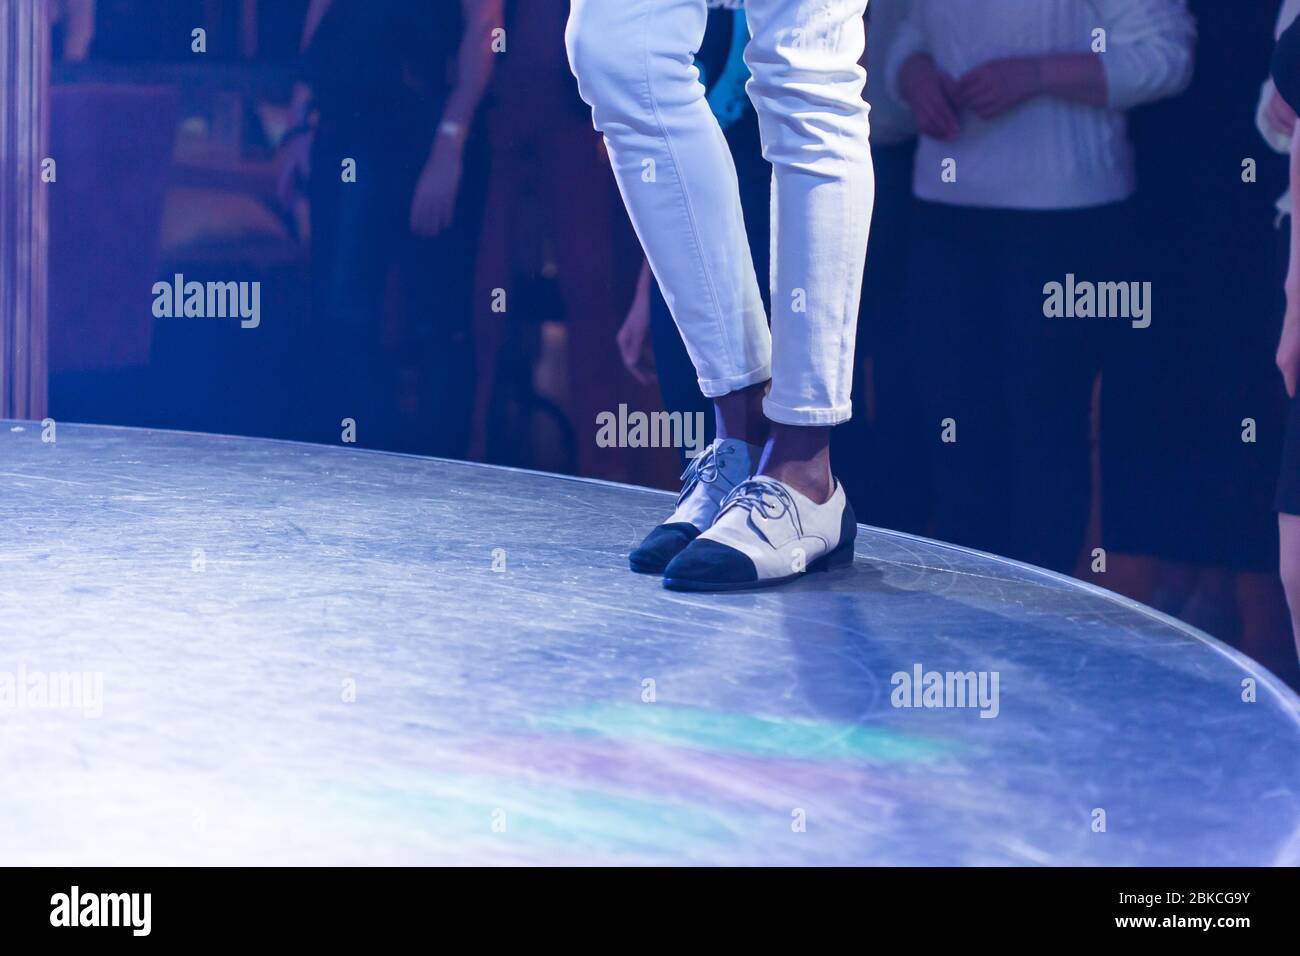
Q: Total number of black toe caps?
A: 2